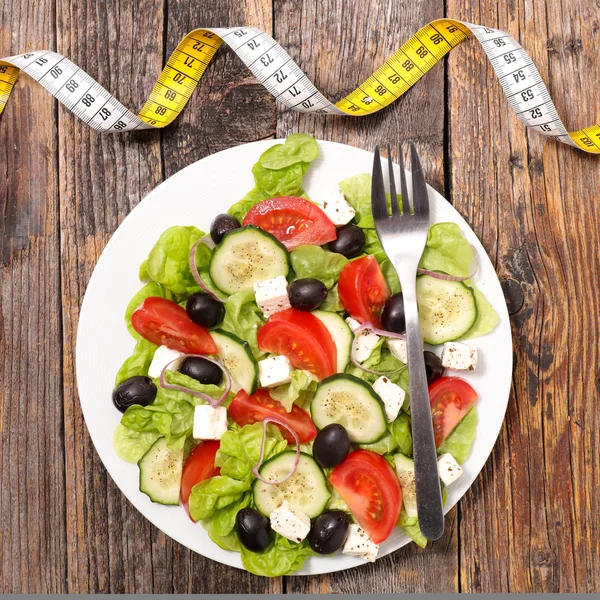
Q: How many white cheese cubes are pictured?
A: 12